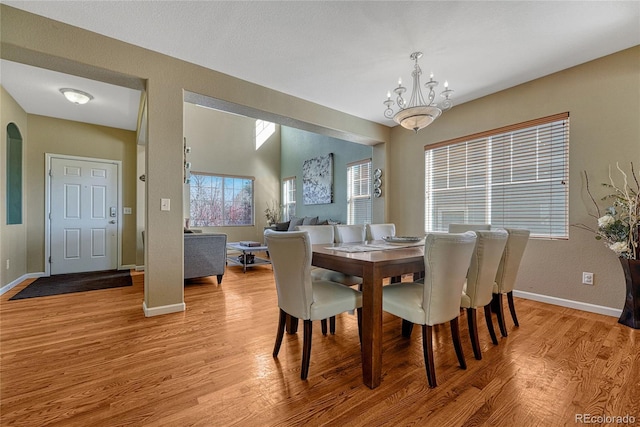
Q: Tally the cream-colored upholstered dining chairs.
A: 8